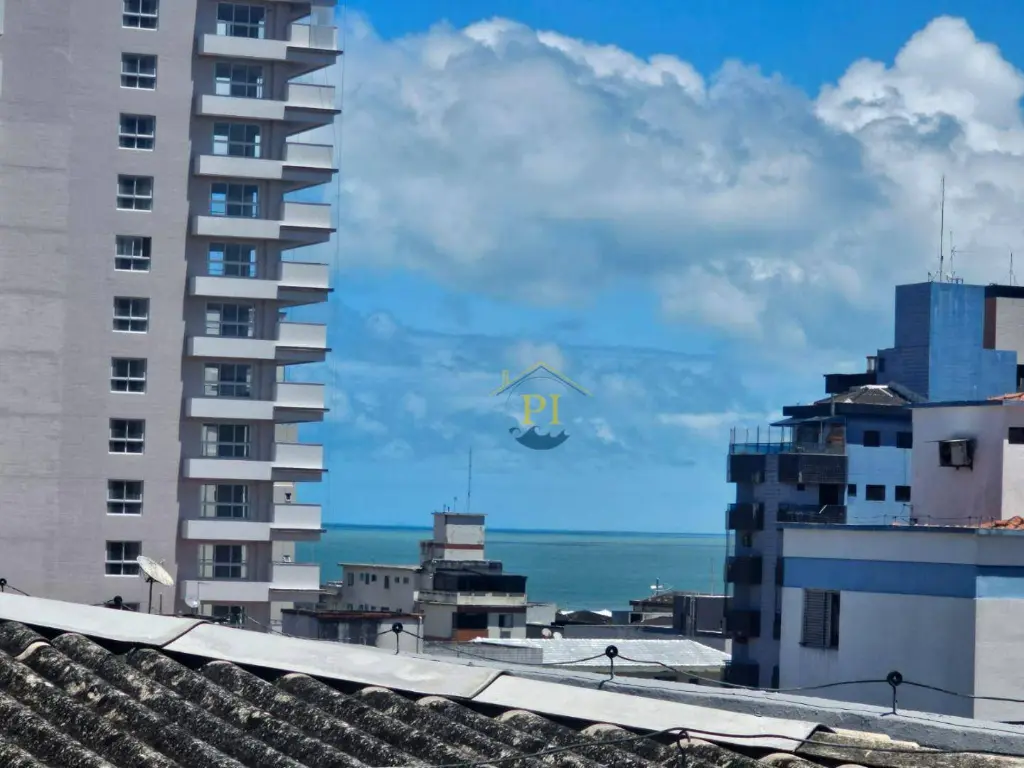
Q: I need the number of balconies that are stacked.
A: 10